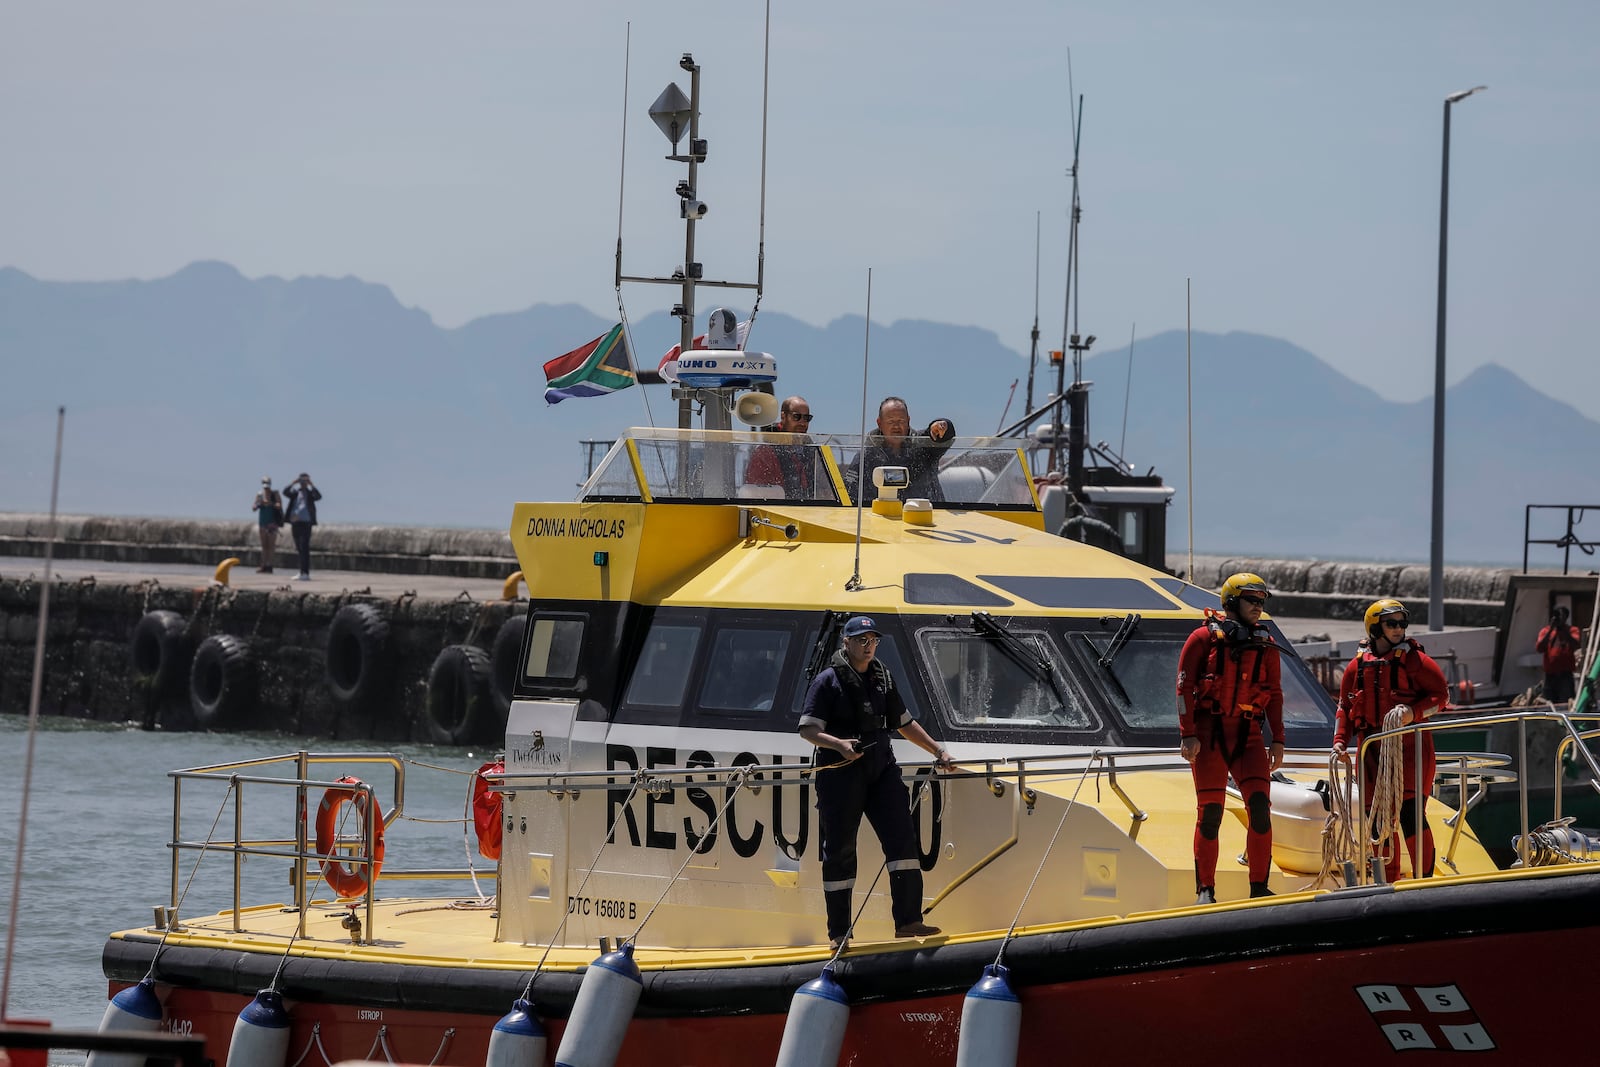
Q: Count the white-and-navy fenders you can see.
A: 6